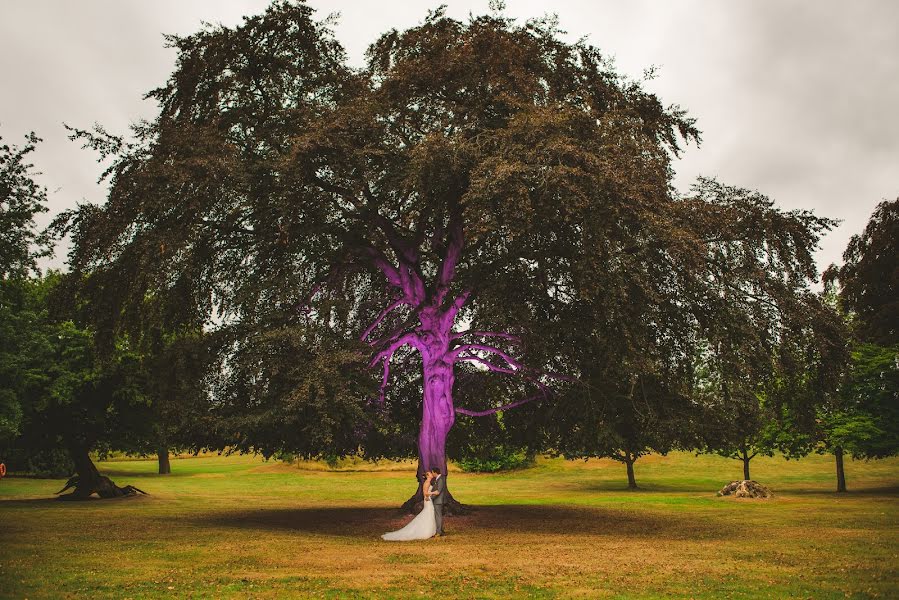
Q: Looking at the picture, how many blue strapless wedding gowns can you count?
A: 0